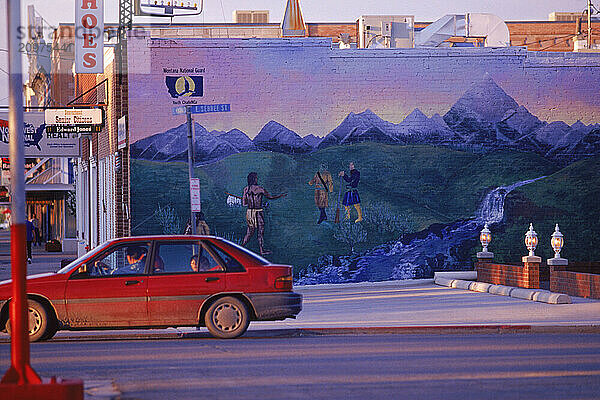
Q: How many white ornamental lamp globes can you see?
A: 3